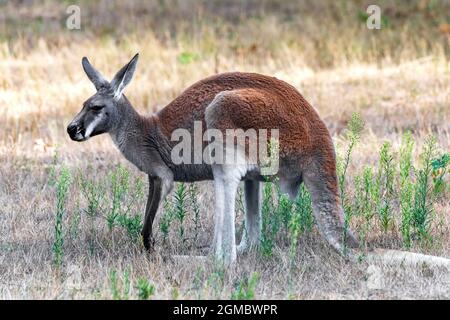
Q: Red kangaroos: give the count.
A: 1